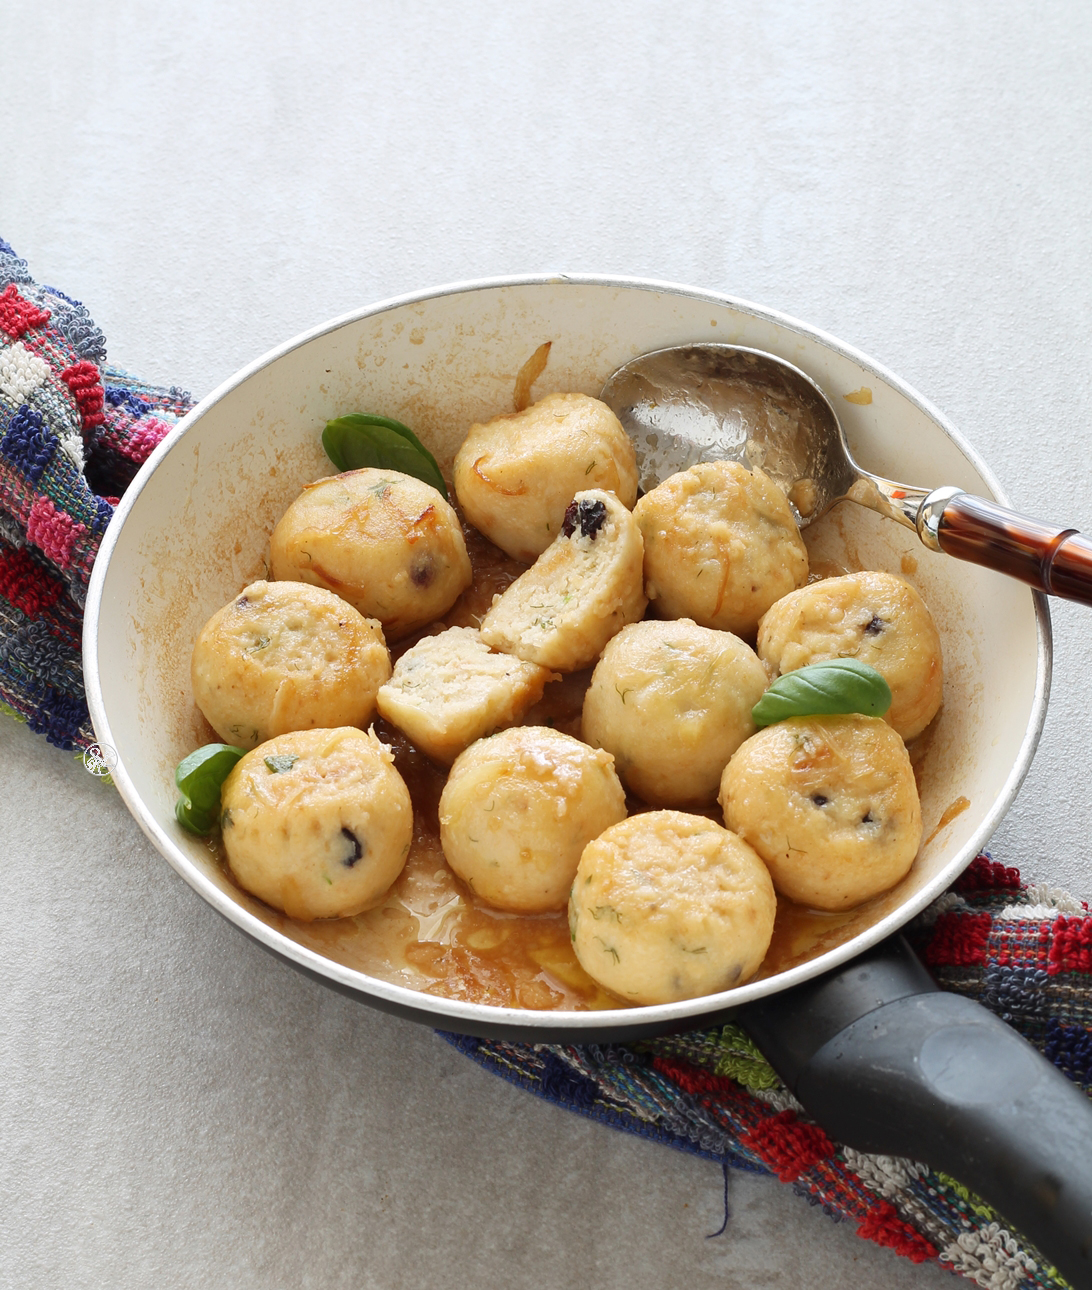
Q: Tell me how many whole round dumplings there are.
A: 10